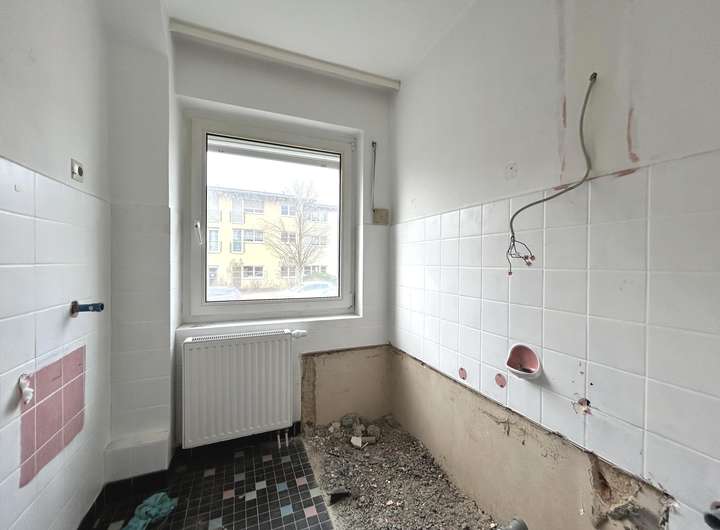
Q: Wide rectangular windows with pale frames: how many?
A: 1